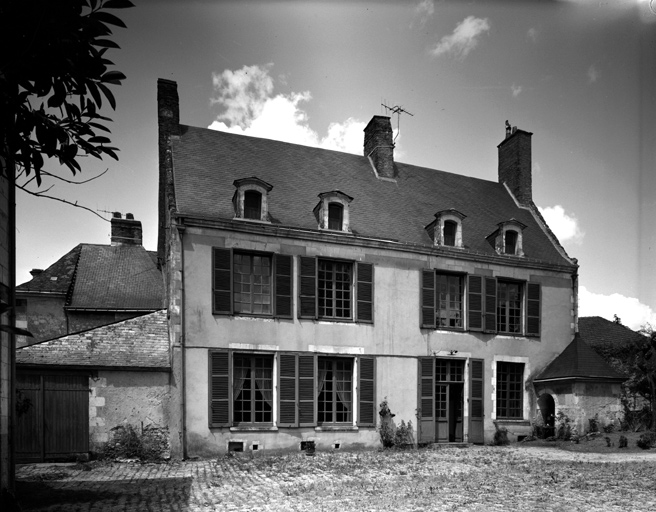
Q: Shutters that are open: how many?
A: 14